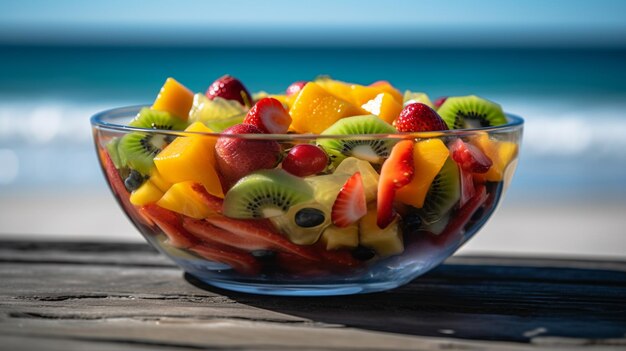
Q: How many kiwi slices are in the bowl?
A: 5